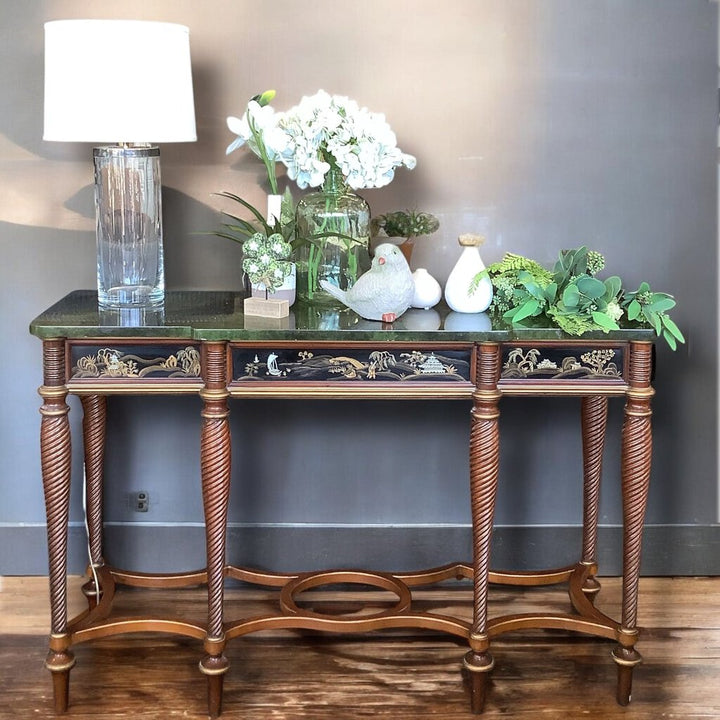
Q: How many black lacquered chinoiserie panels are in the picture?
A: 3